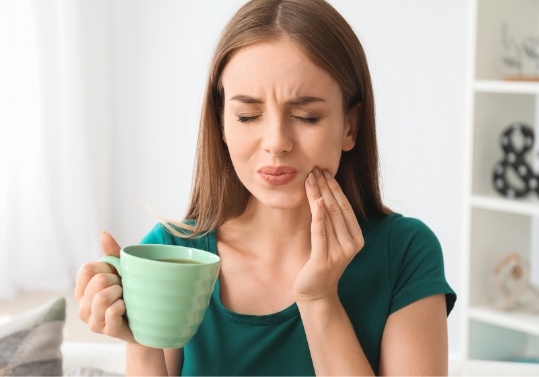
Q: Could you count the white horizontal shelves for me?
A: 3